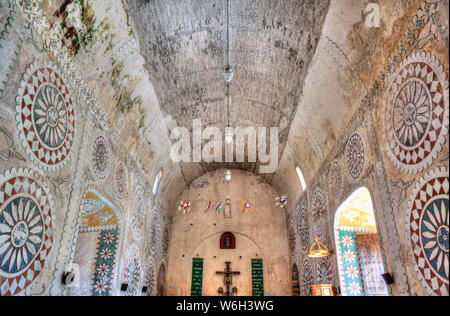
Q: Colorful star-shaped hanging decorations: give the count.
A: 5